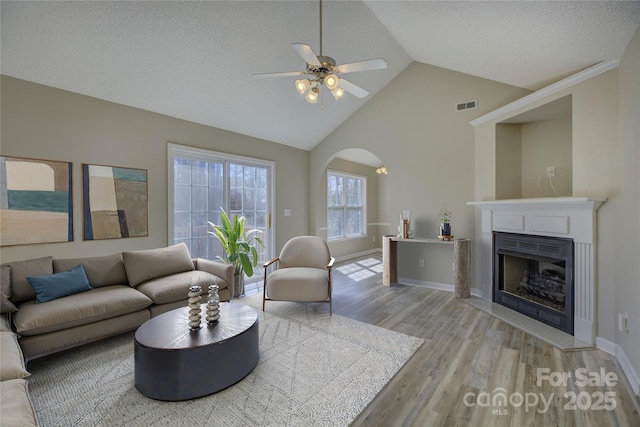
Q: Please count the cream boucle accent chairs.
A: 1